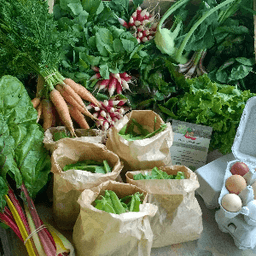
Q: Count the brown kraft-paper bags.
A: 5